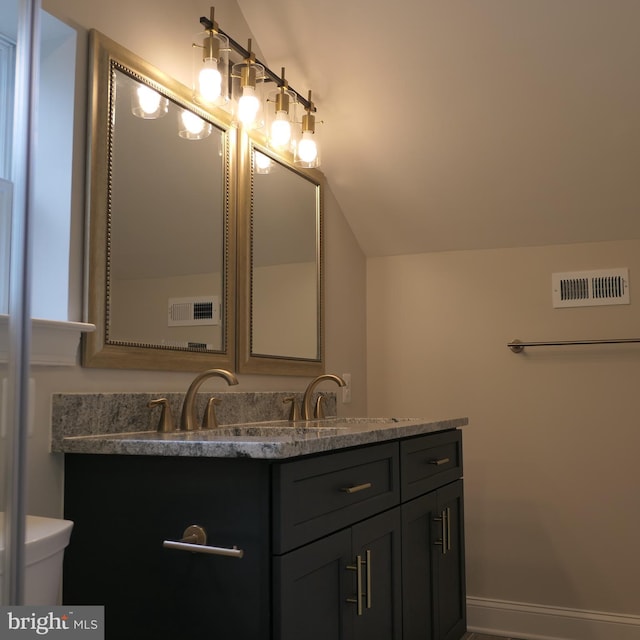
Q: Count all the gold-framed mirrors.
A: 2